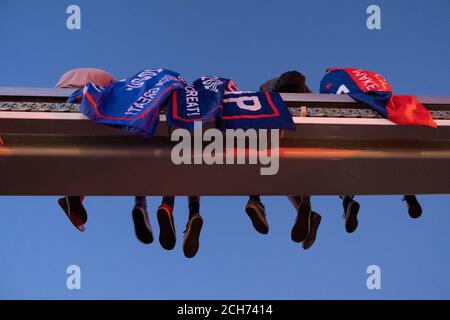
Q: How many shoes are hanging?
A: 10